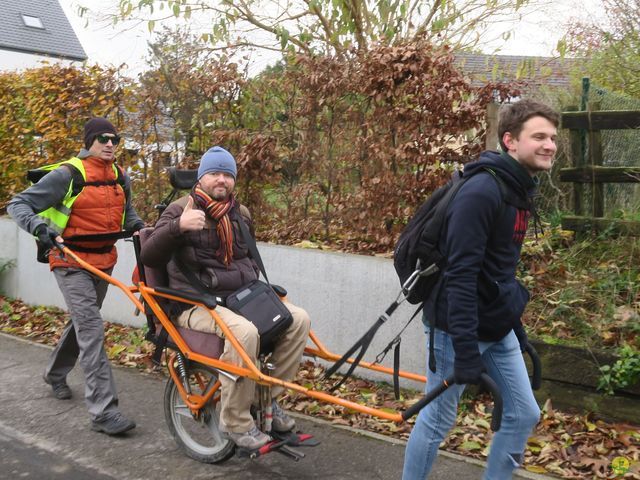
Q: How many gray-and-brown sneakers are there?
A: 2